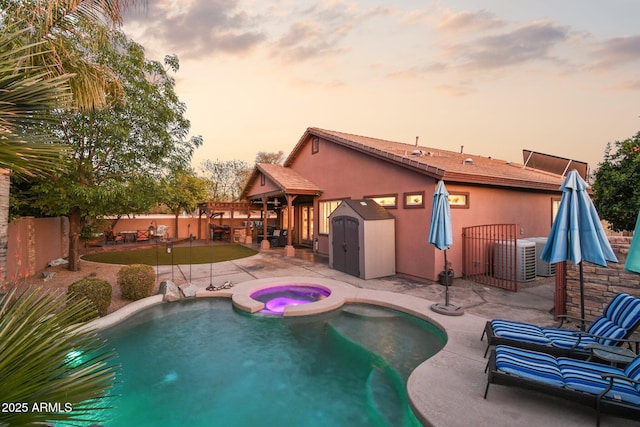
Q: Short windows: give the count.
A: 3